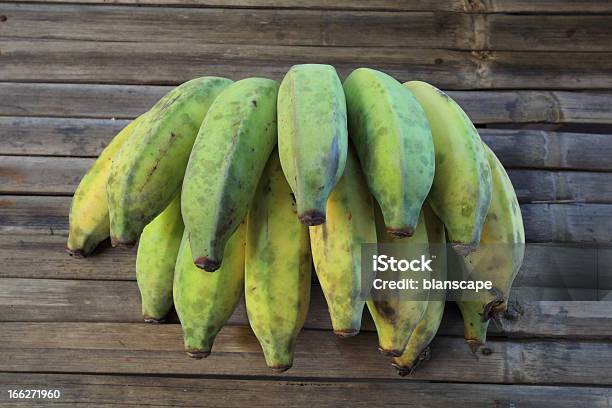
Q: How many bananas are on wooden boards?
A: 14